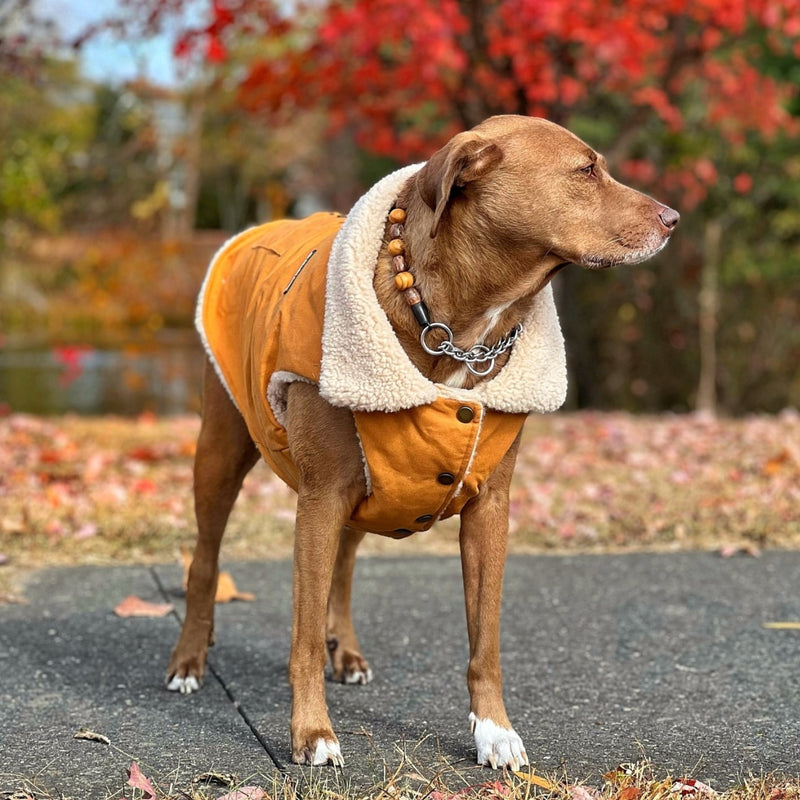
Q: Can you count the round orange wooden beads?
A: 3